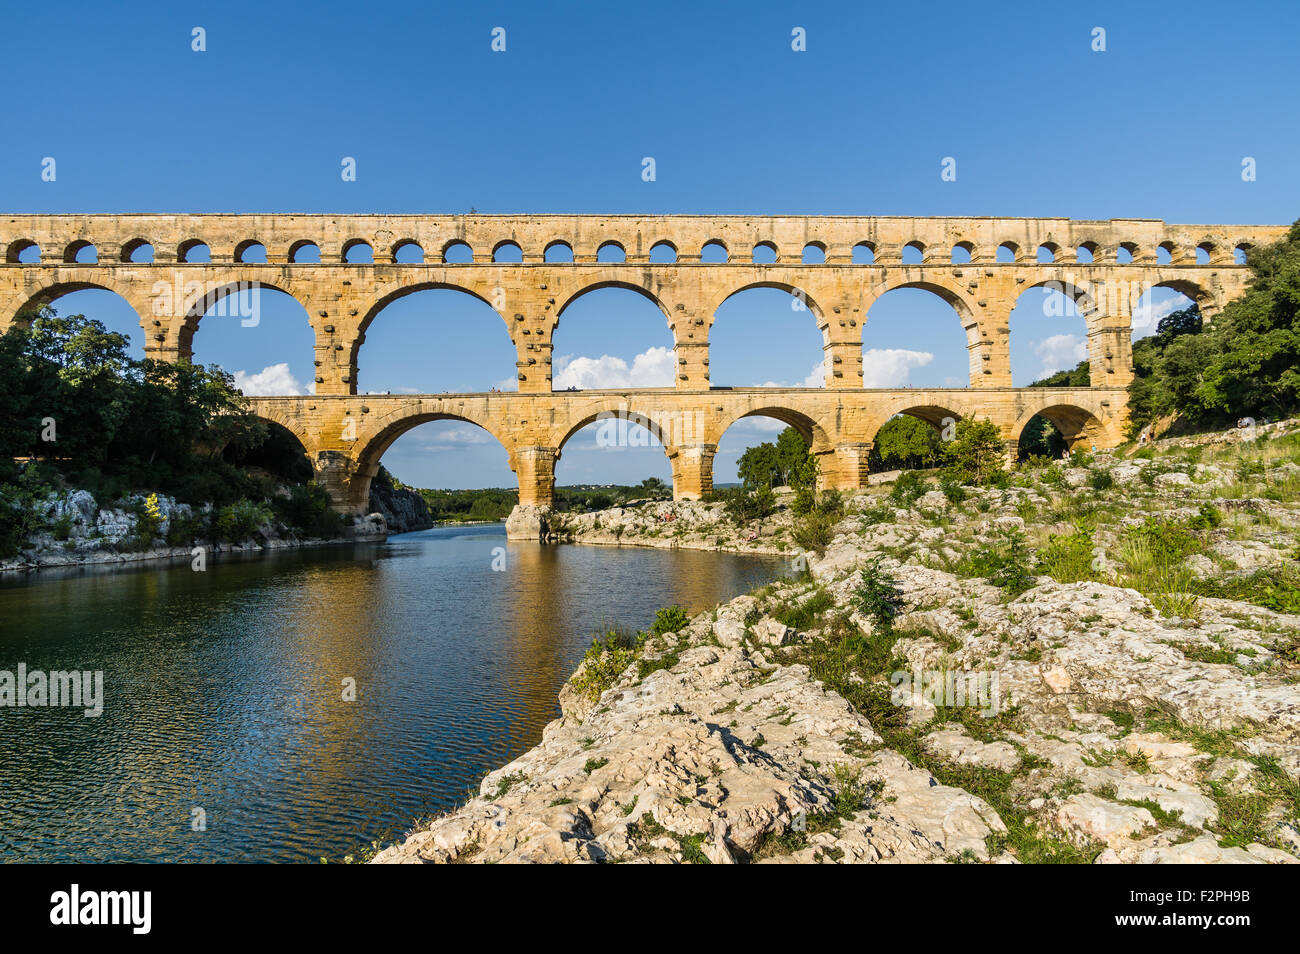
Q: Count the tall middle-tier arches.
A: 8